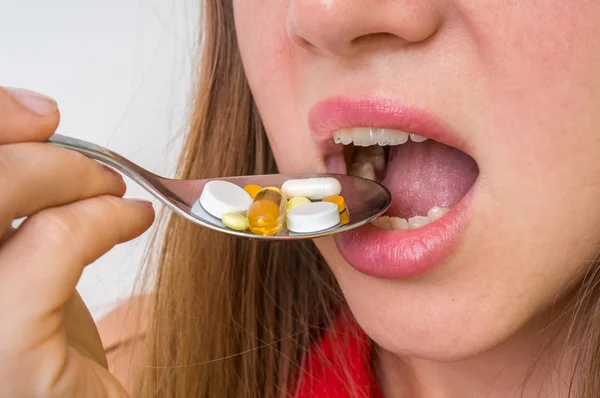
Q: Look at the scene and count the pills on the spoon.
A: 8